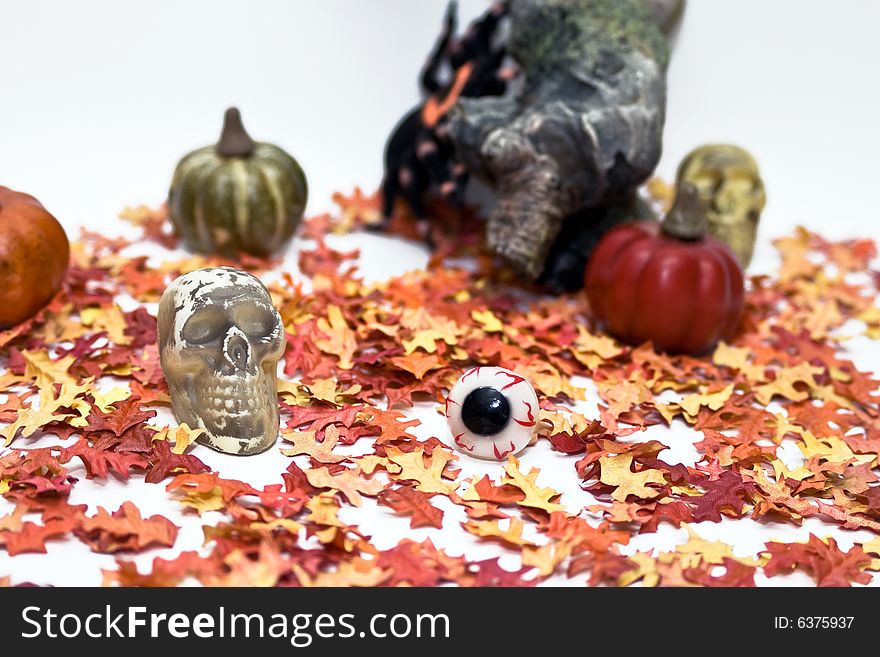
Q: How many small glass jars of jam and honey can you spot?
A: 0